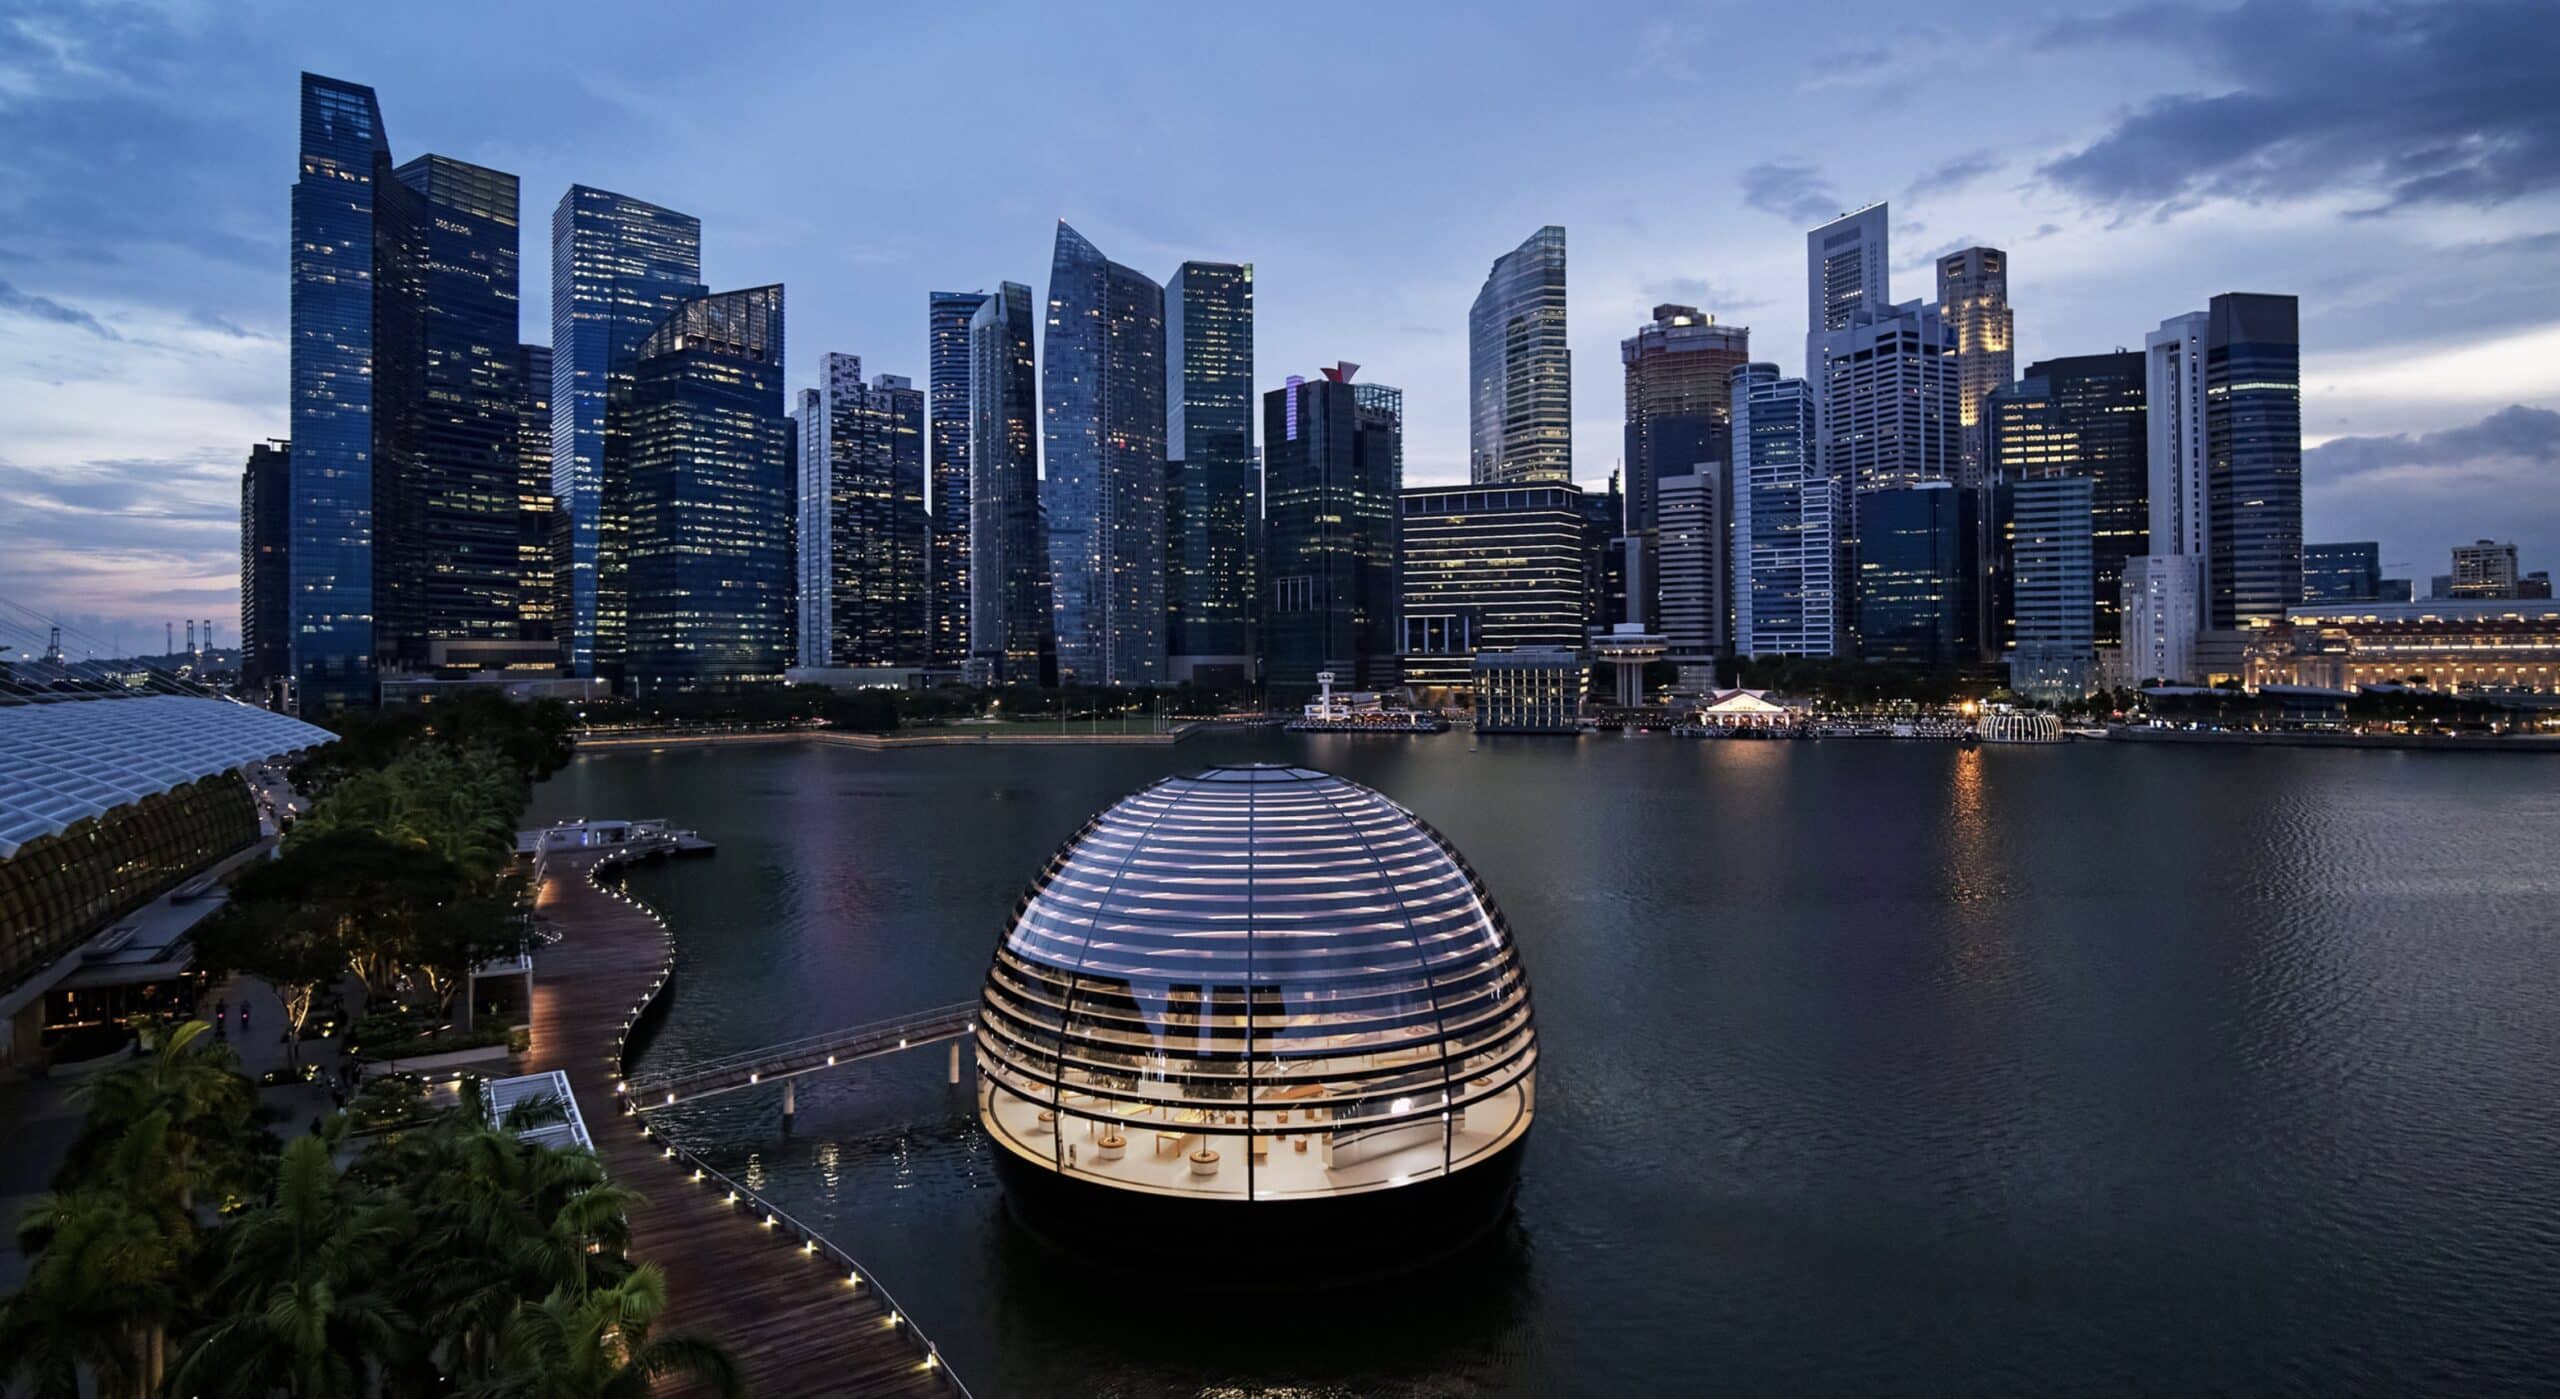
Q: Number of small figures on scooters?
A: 2